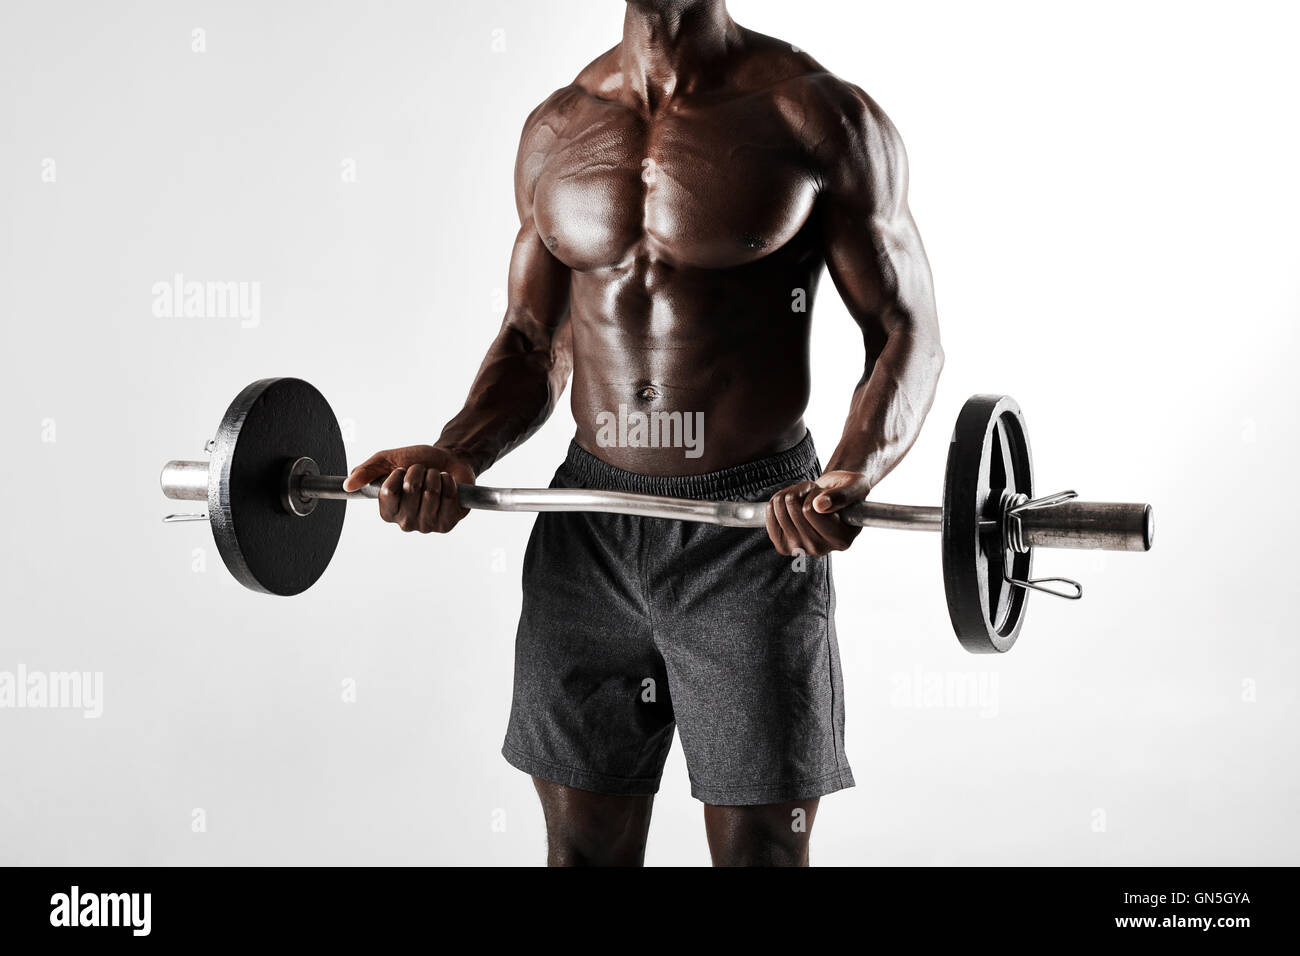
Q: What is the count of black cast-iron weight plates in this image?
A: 2